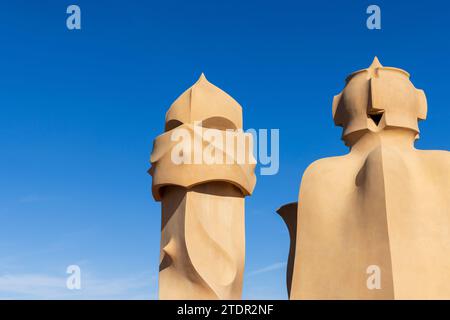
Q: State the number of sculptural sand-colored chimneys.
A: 2